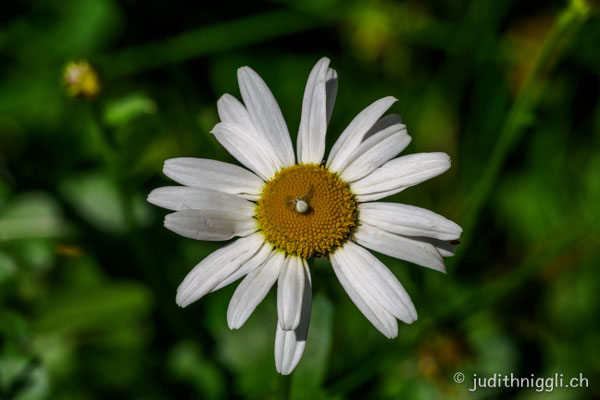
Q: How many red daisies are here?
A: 0